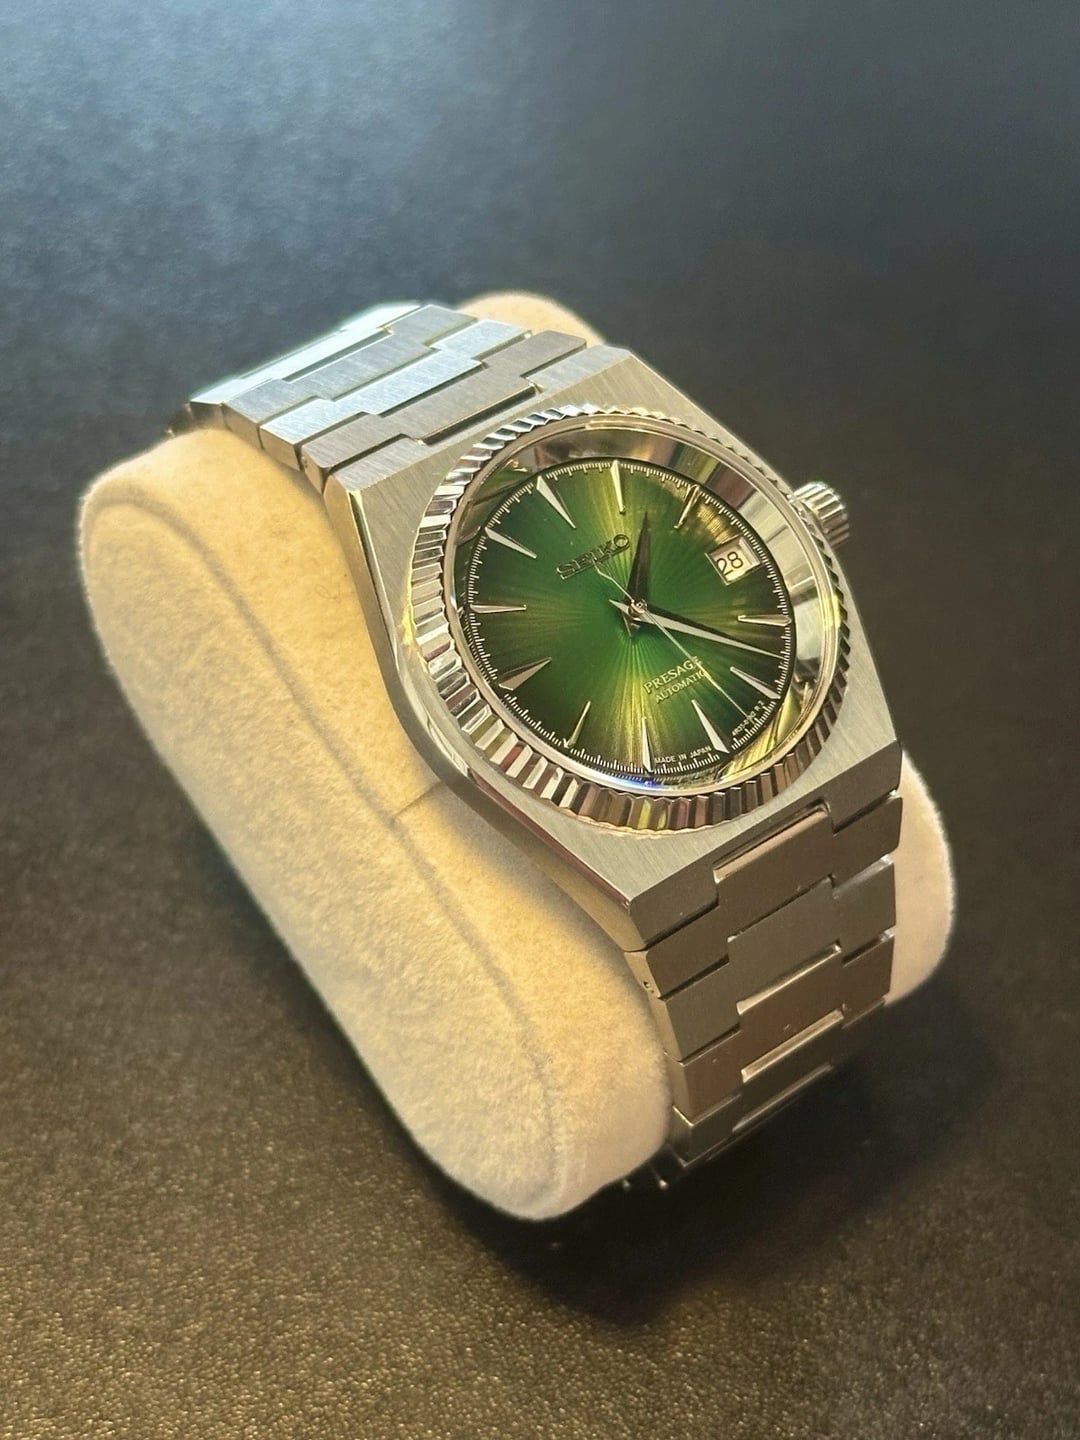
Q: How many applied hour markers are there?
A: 11